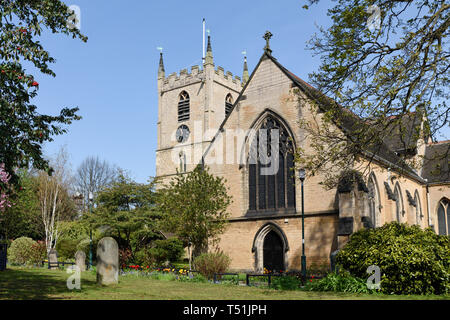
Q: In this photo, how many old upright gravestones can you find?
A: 3